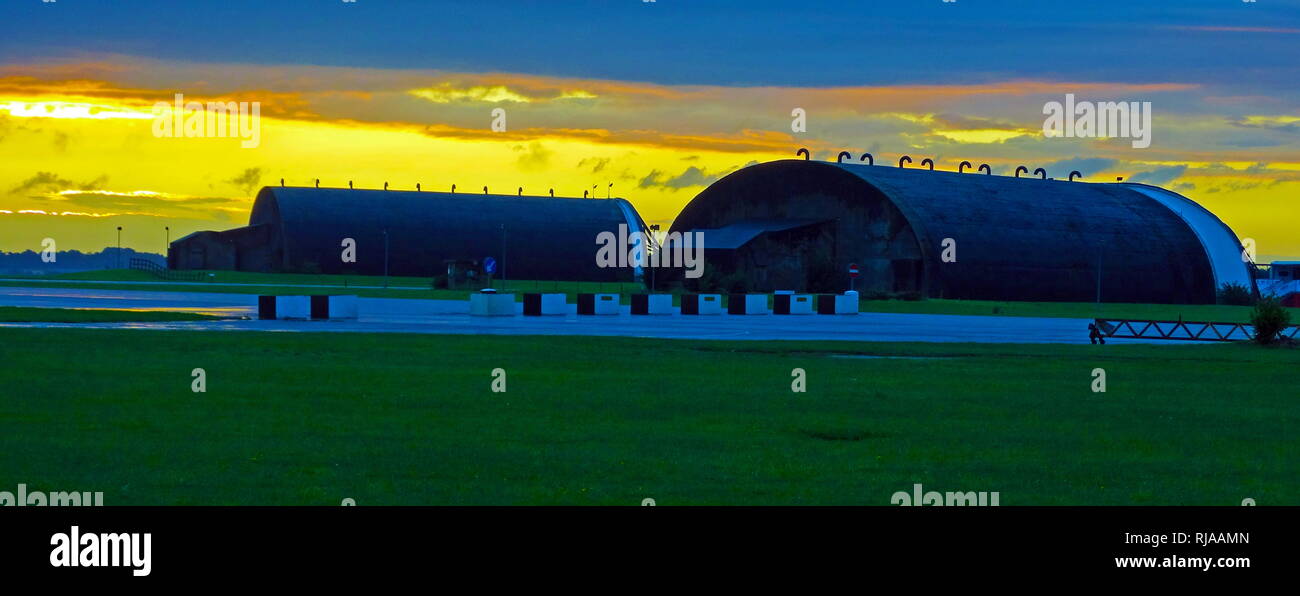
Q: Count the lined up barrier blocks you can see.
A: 10